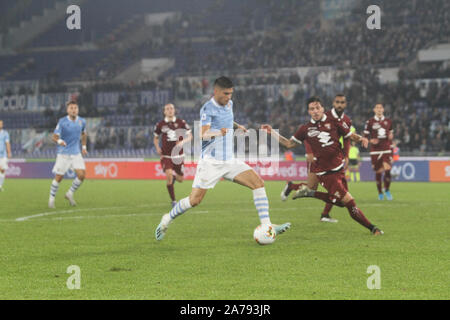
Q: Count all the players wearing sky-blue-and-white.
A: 3